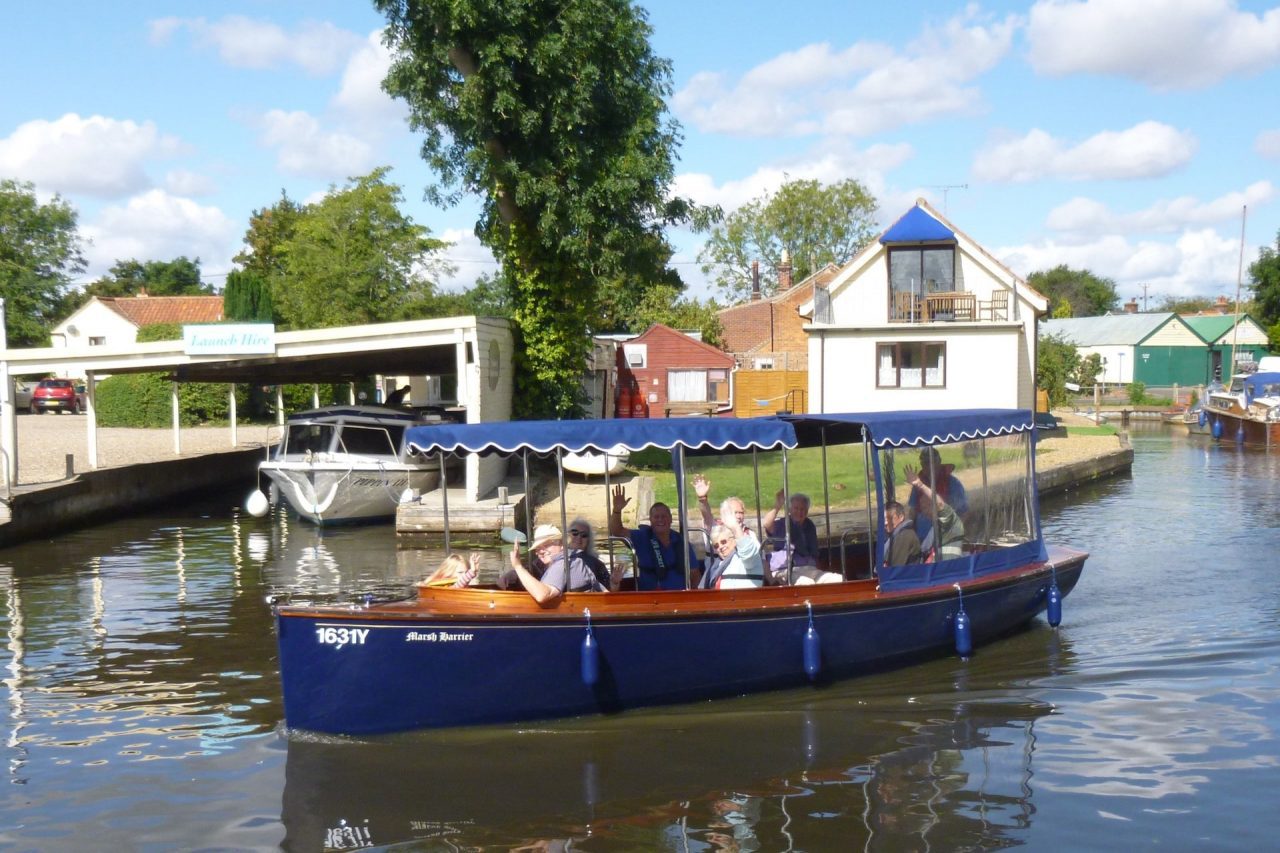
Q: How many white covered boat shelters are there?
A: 1